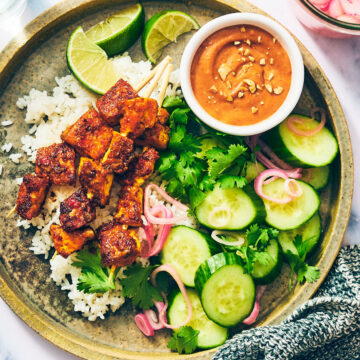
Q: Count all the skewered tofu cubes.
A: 14